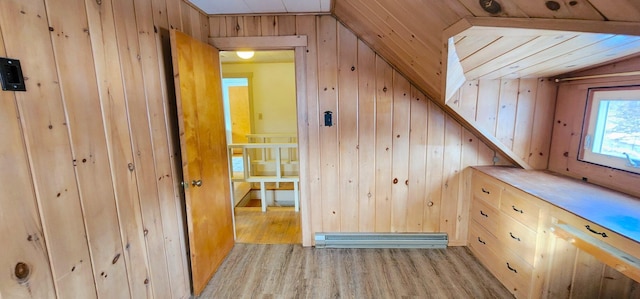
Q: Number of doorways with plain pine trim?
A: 1